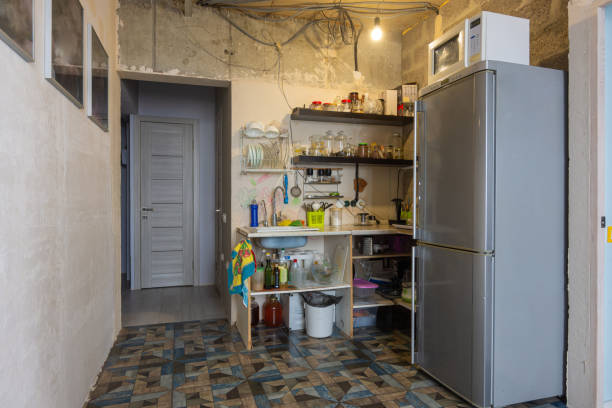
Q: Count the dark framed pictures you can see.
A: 3